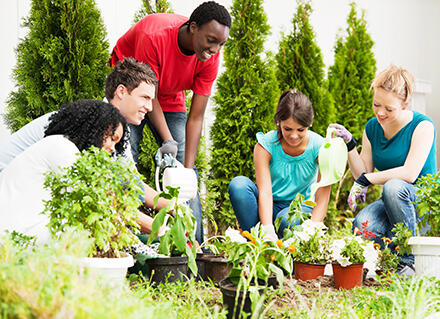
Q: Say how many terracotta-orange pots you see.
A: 2